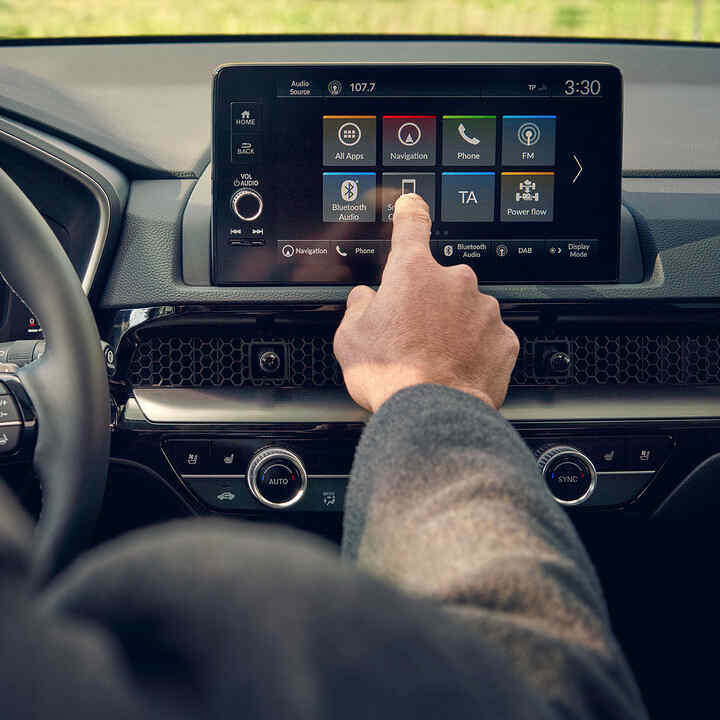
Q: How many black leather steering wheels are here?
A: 1